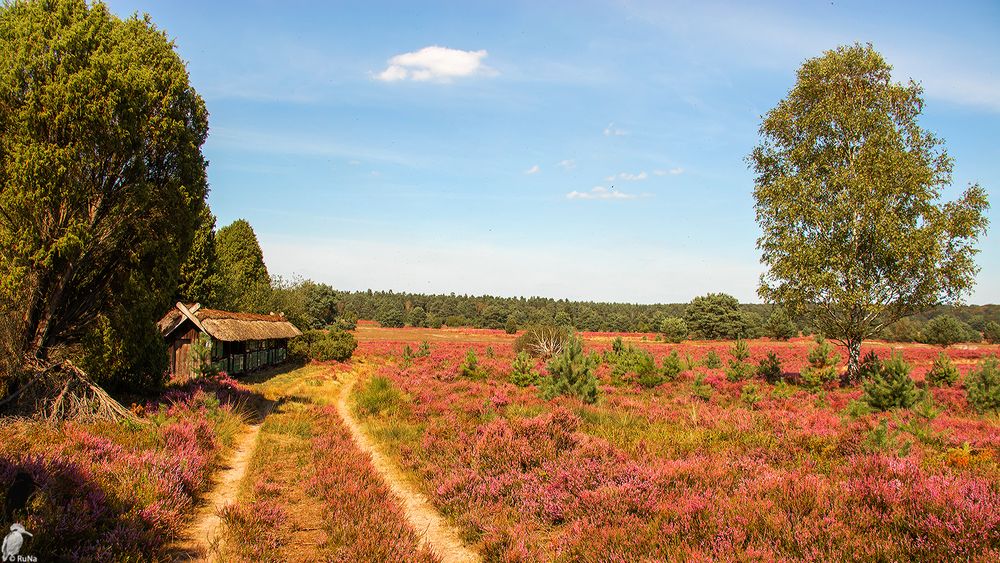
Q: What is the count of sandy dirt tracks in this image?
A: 2